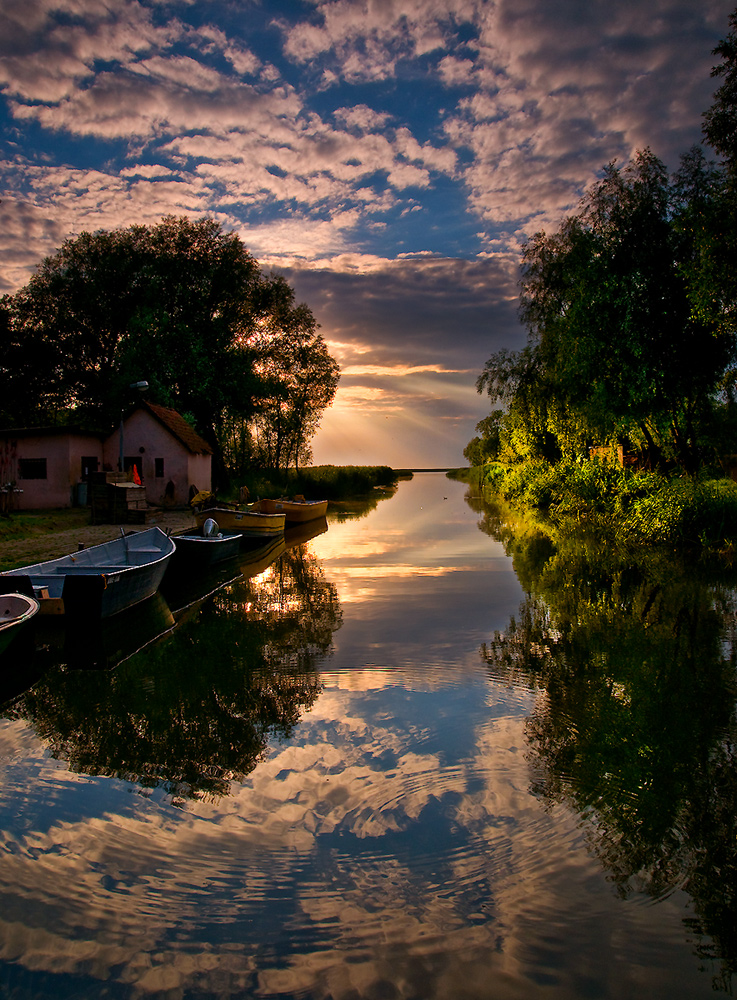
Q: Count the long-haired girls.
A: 0